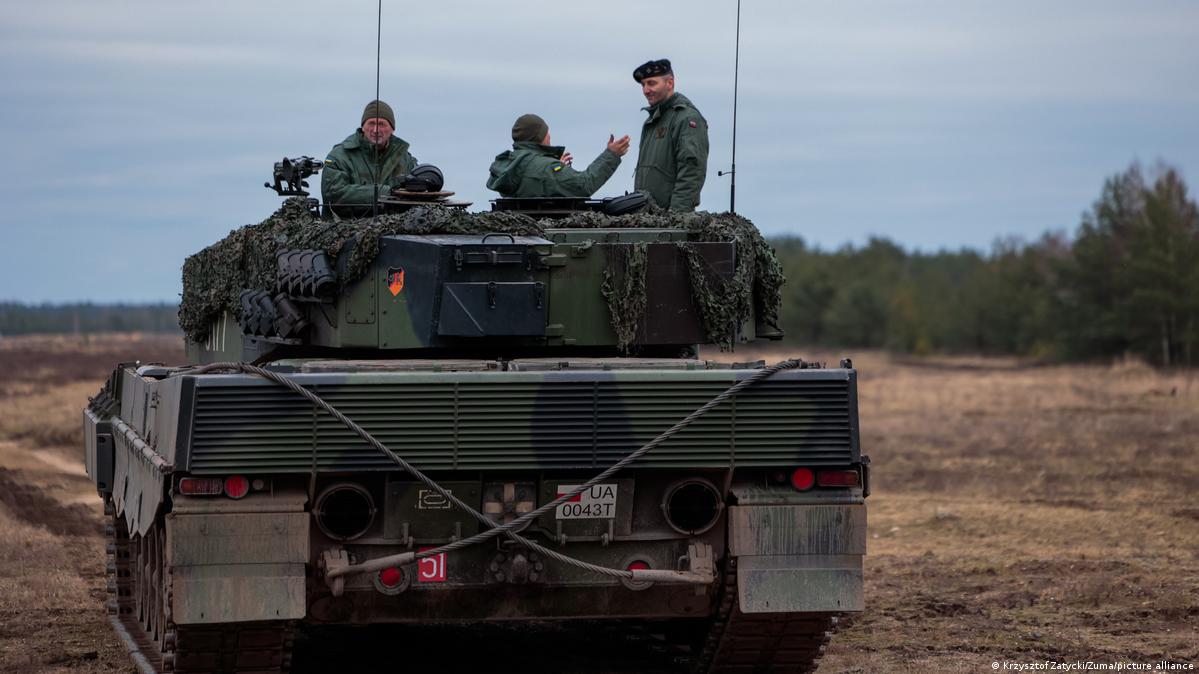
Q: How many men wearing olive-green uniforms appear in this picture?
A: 3